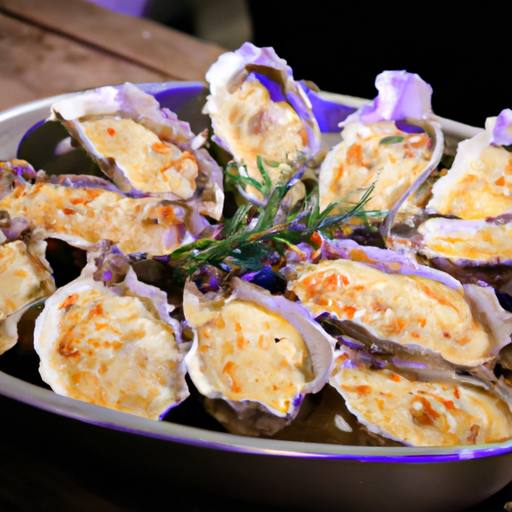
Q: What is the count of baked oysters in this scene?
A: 11